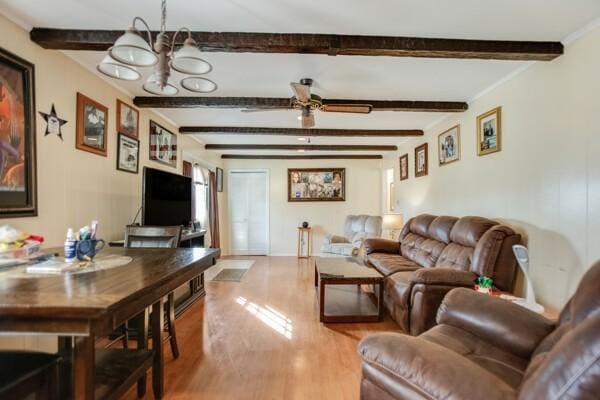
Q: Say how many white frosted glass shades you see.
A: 5